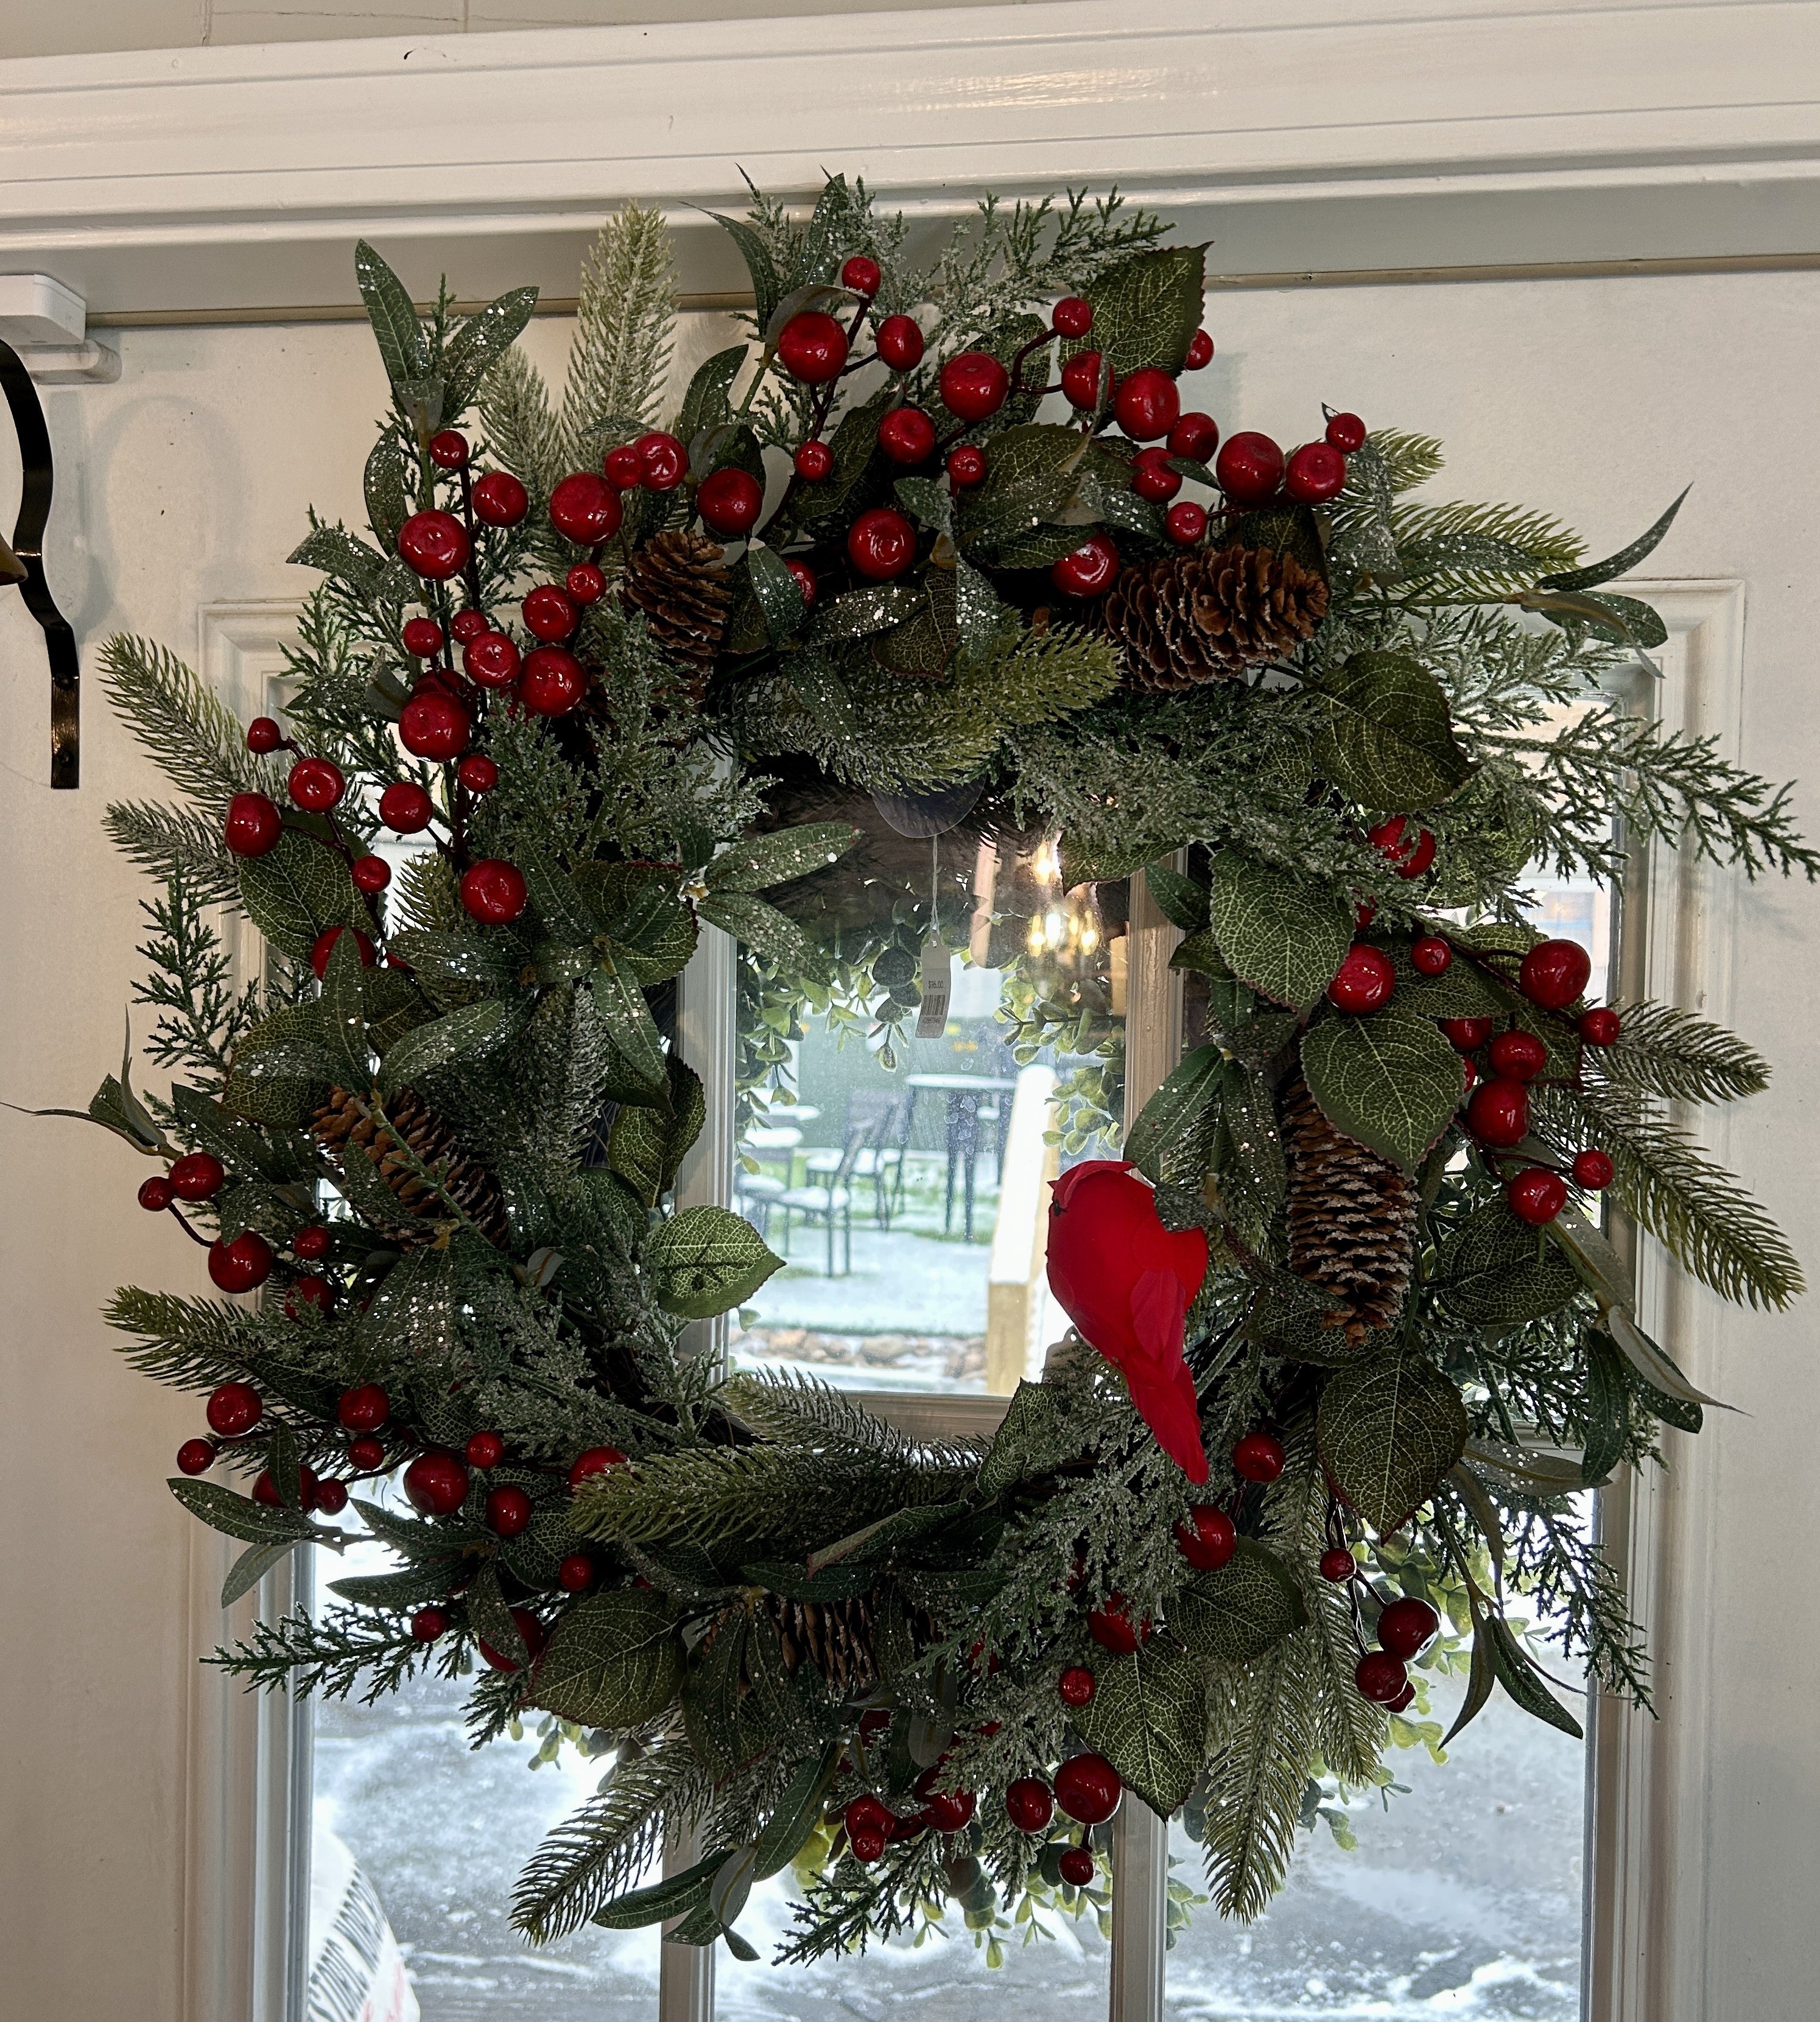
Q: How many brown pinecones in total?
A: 5